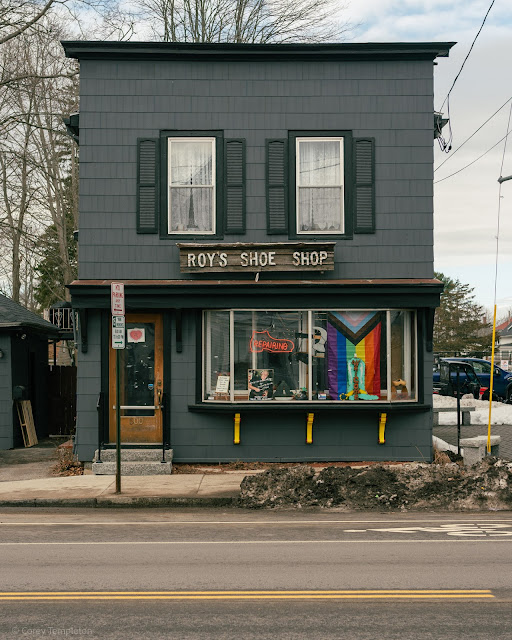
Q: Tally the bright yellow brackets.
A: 3